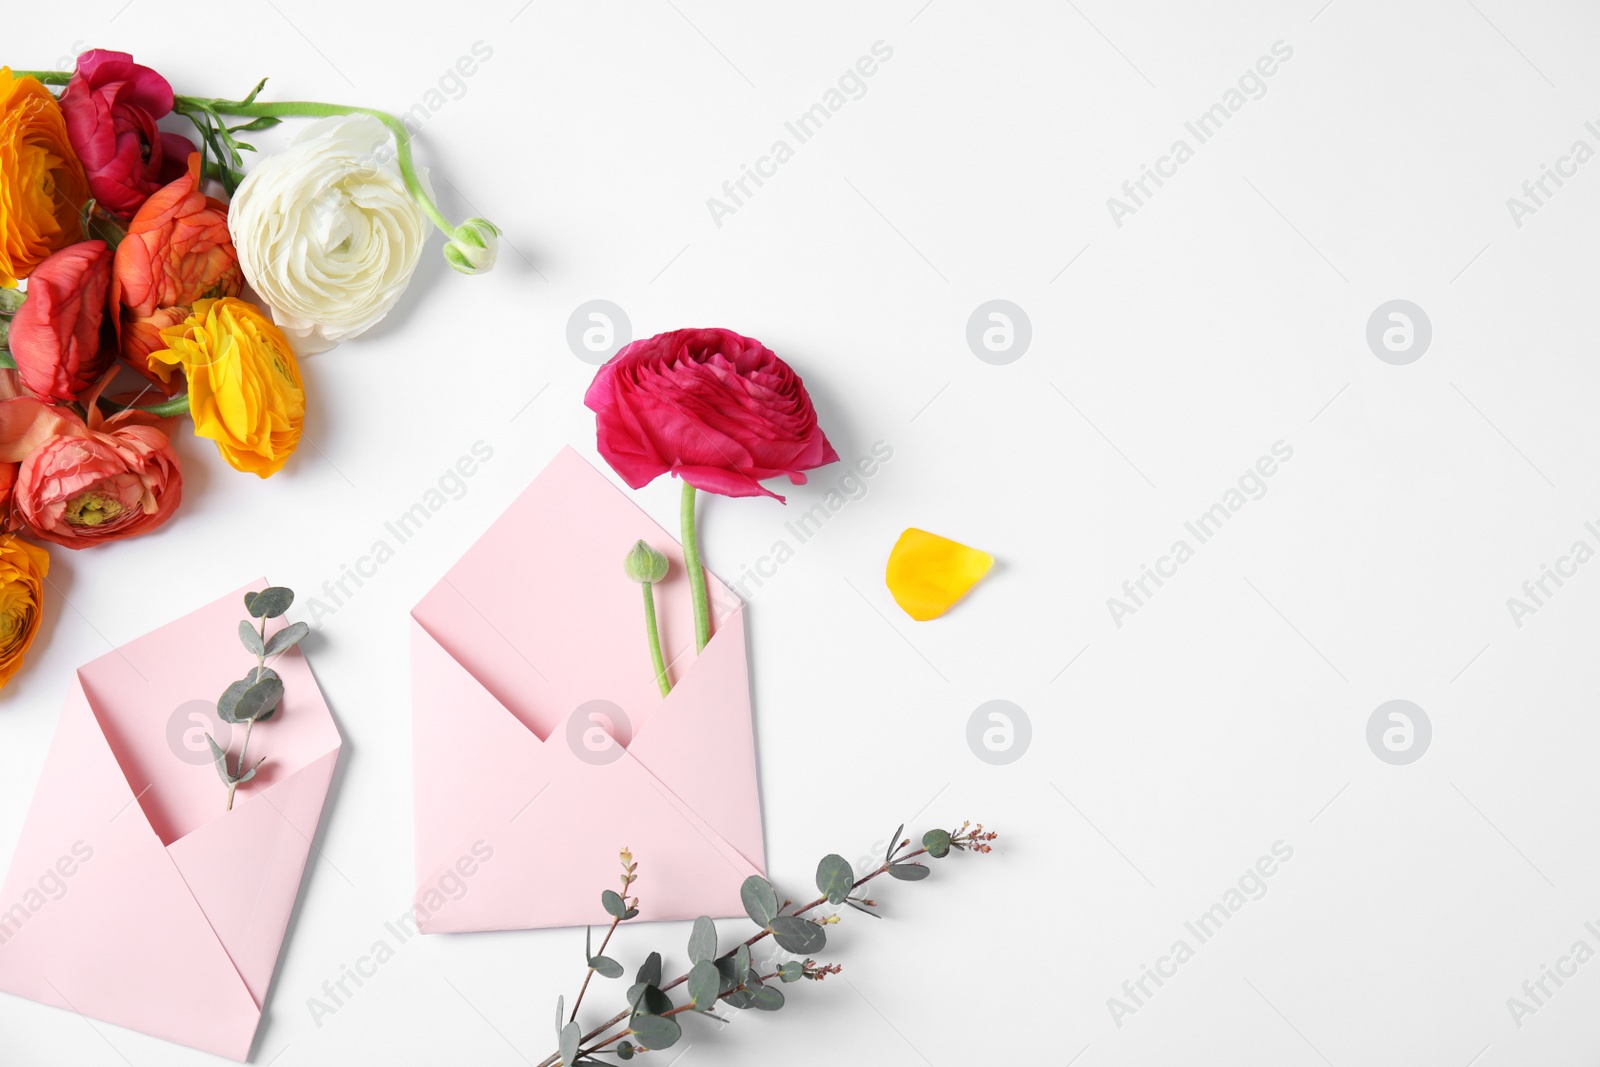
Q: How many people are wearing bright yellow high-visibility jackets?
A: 0